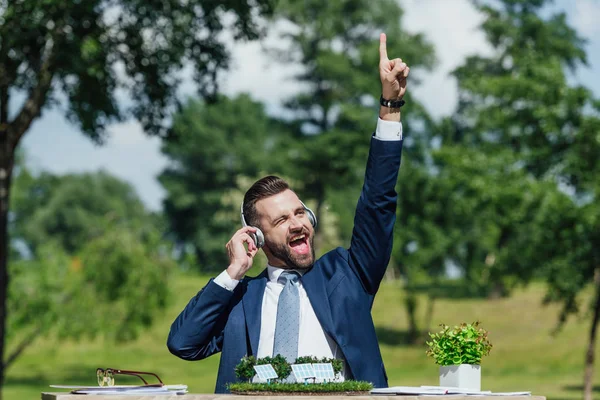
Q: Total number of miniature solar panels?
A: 3